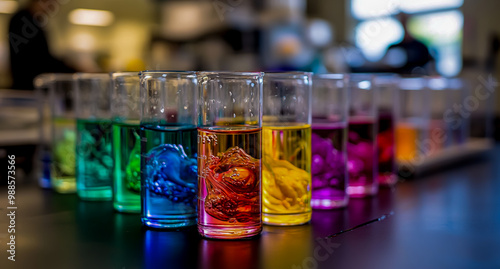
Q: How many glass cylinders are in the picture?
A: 13